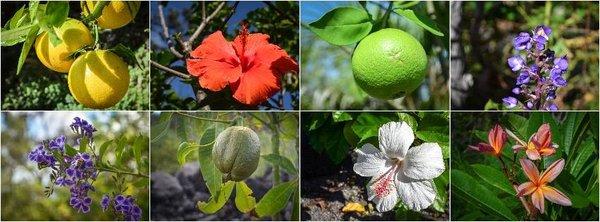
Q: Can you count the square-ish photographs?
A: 8